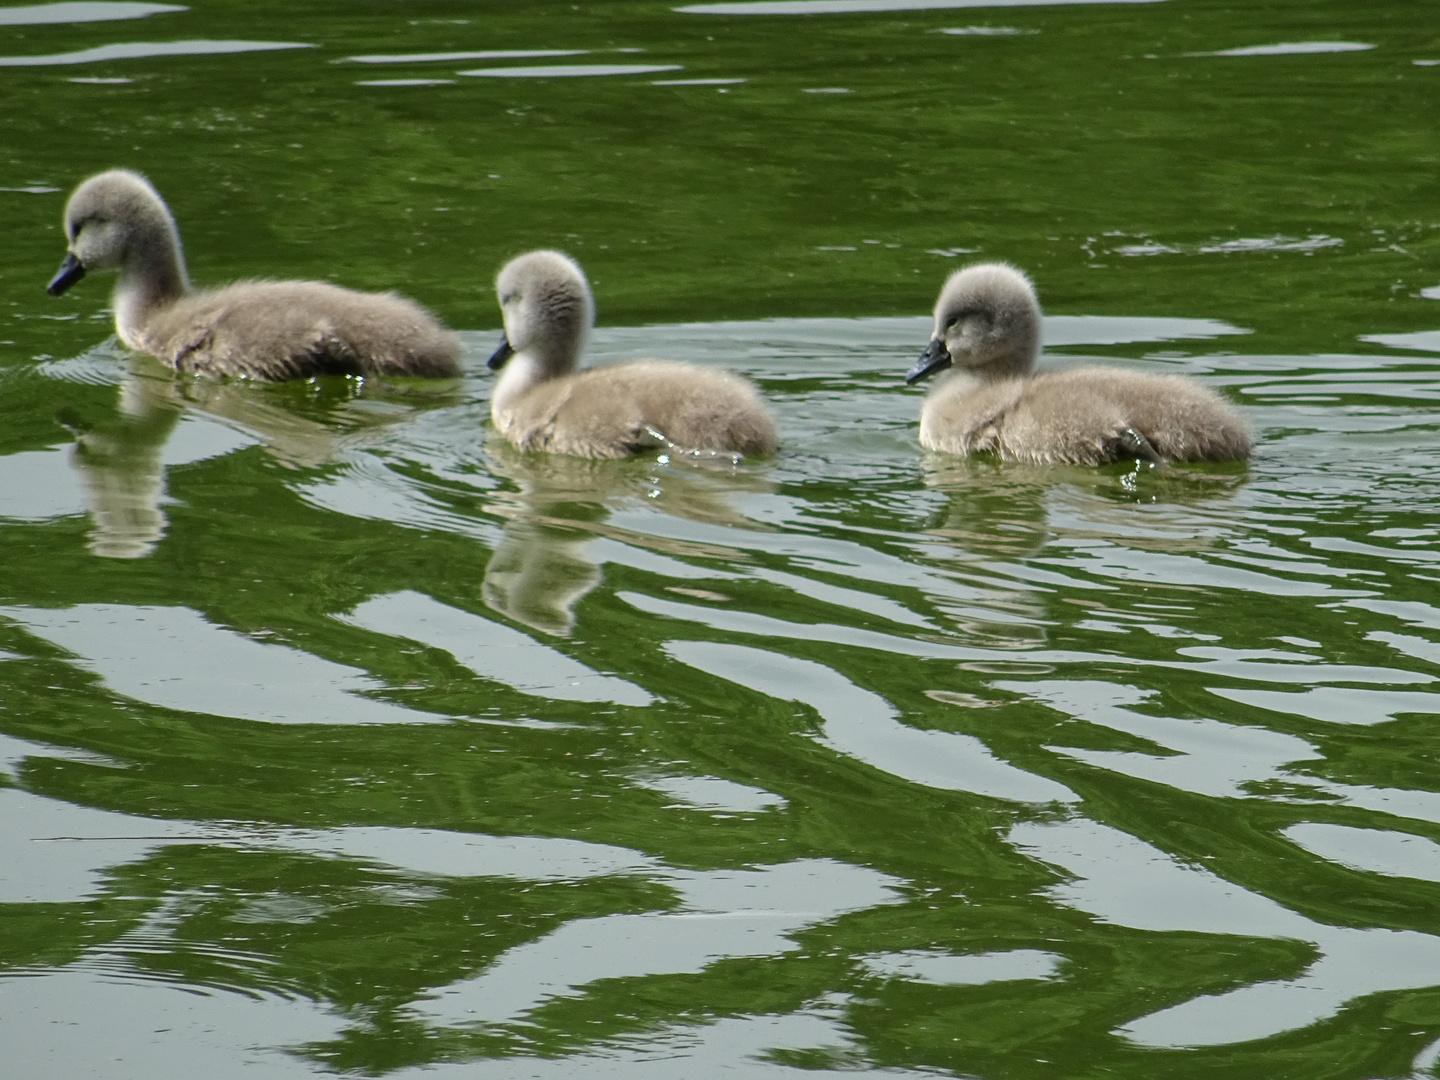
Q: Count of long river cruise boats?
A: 0